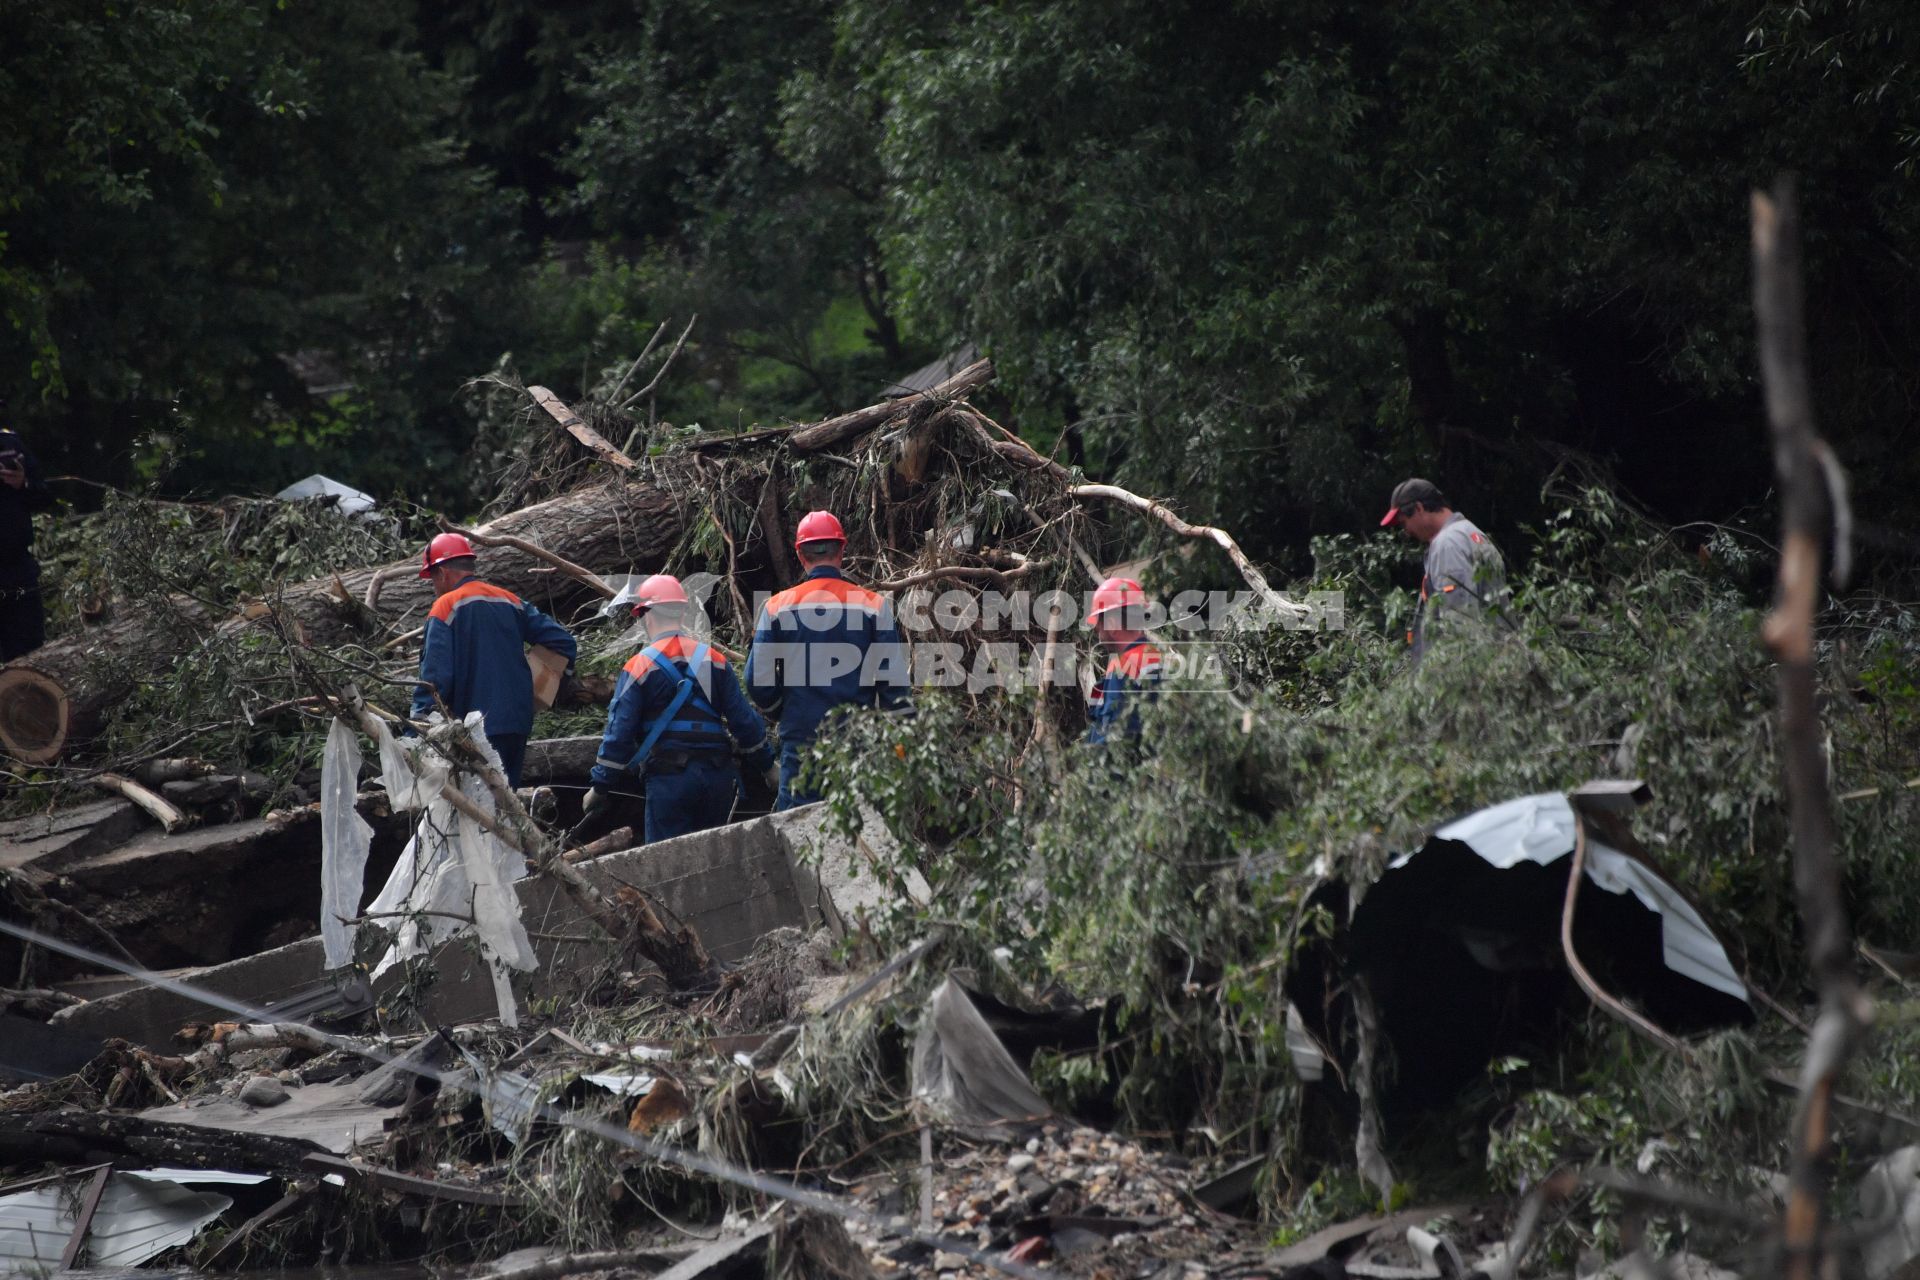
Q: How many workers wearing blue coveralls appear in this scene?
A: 4